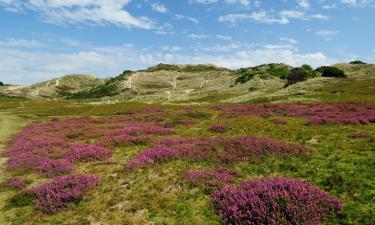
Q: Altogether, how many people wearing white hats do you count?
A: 0